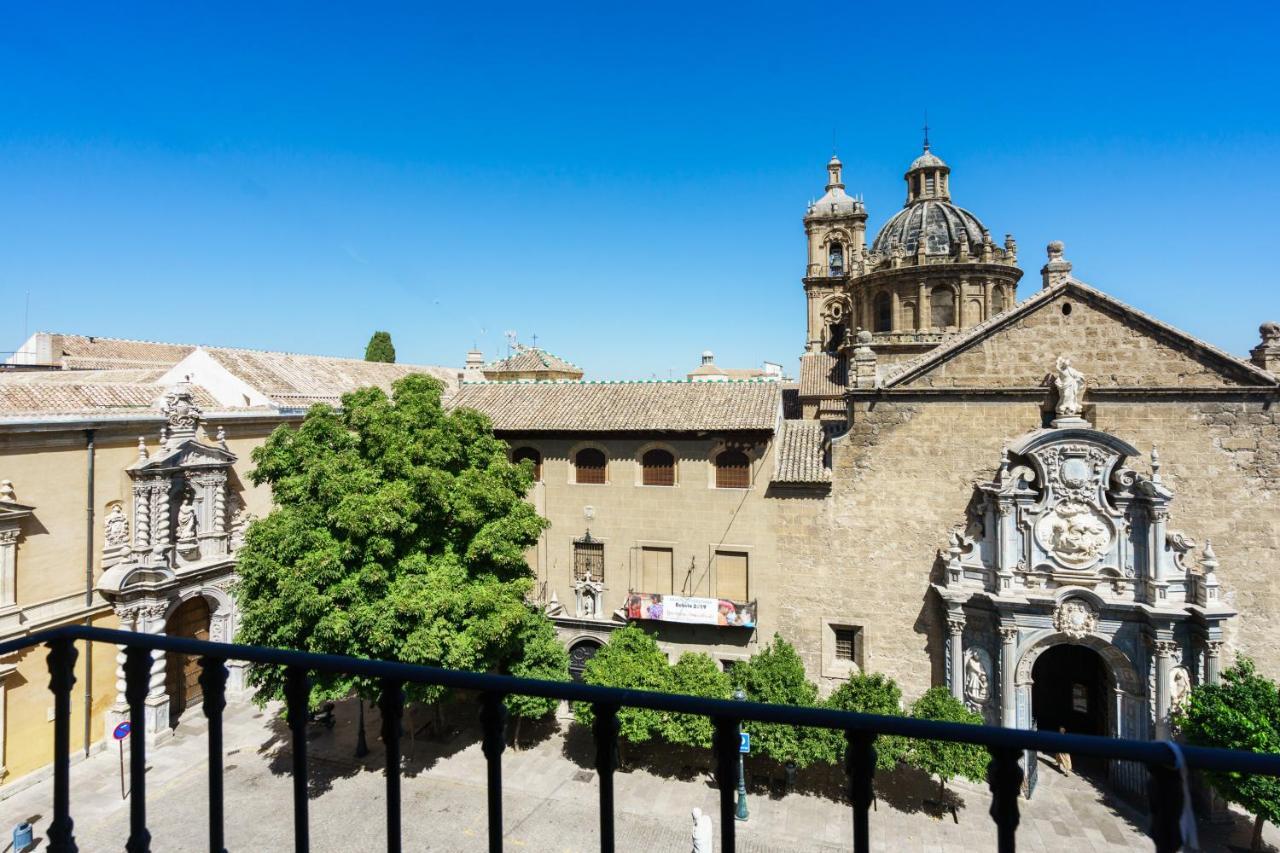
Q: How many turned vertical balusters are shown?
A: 11